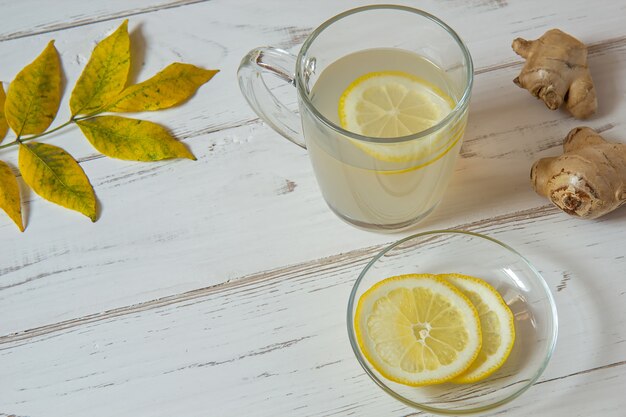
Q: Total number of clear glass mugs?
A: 1